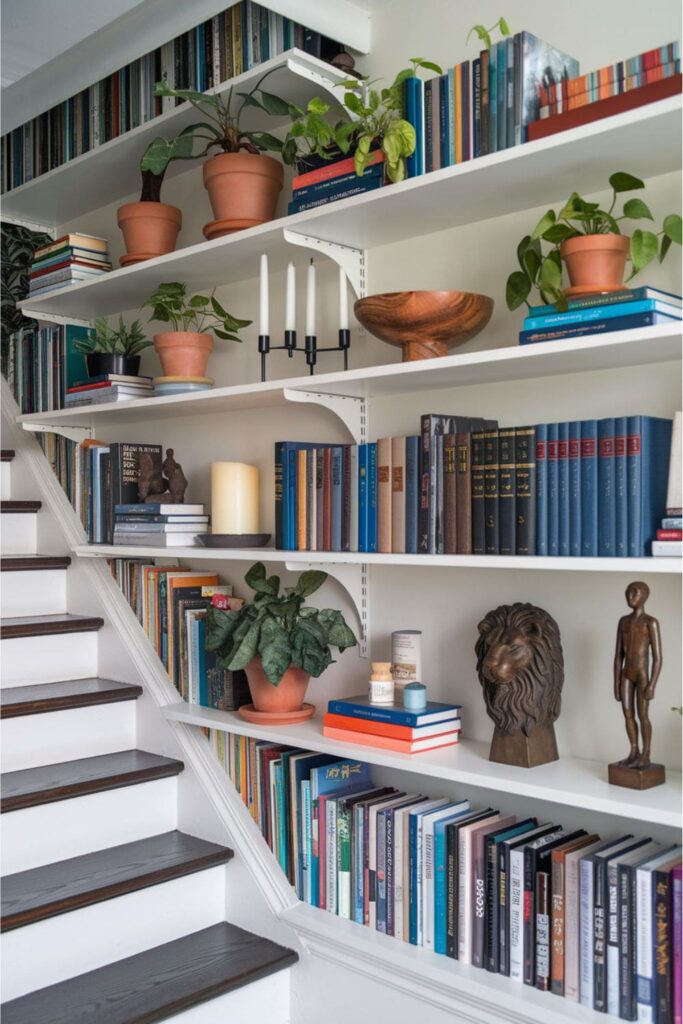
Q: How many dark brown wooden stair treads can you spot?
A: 8